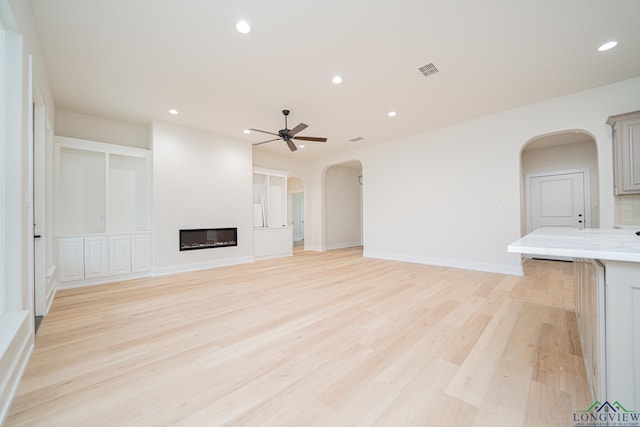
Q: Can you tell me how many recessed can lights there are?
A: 7